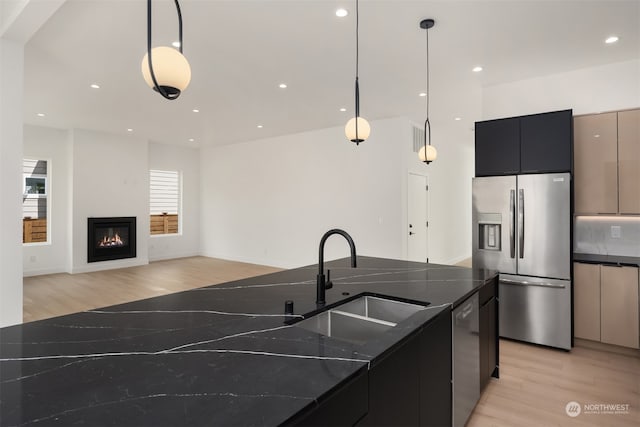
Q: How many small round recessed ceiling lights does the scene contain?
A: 14